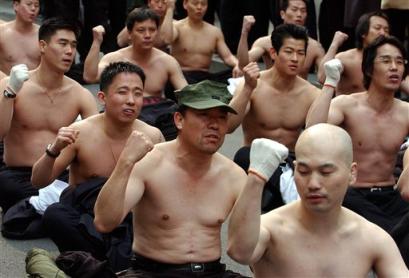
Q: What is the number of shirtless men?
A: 12